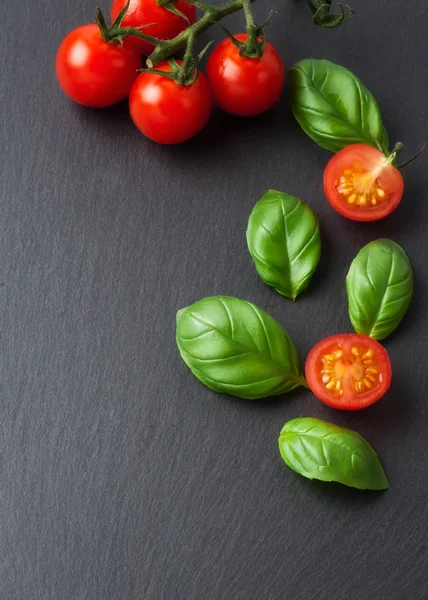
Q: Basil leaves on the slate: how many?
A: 5